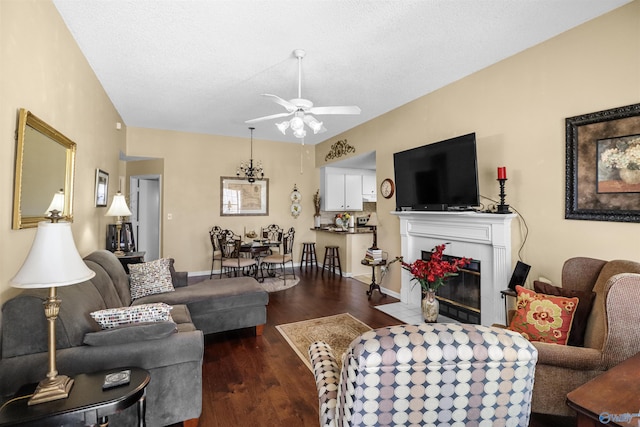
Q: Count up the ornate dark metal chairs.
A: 4